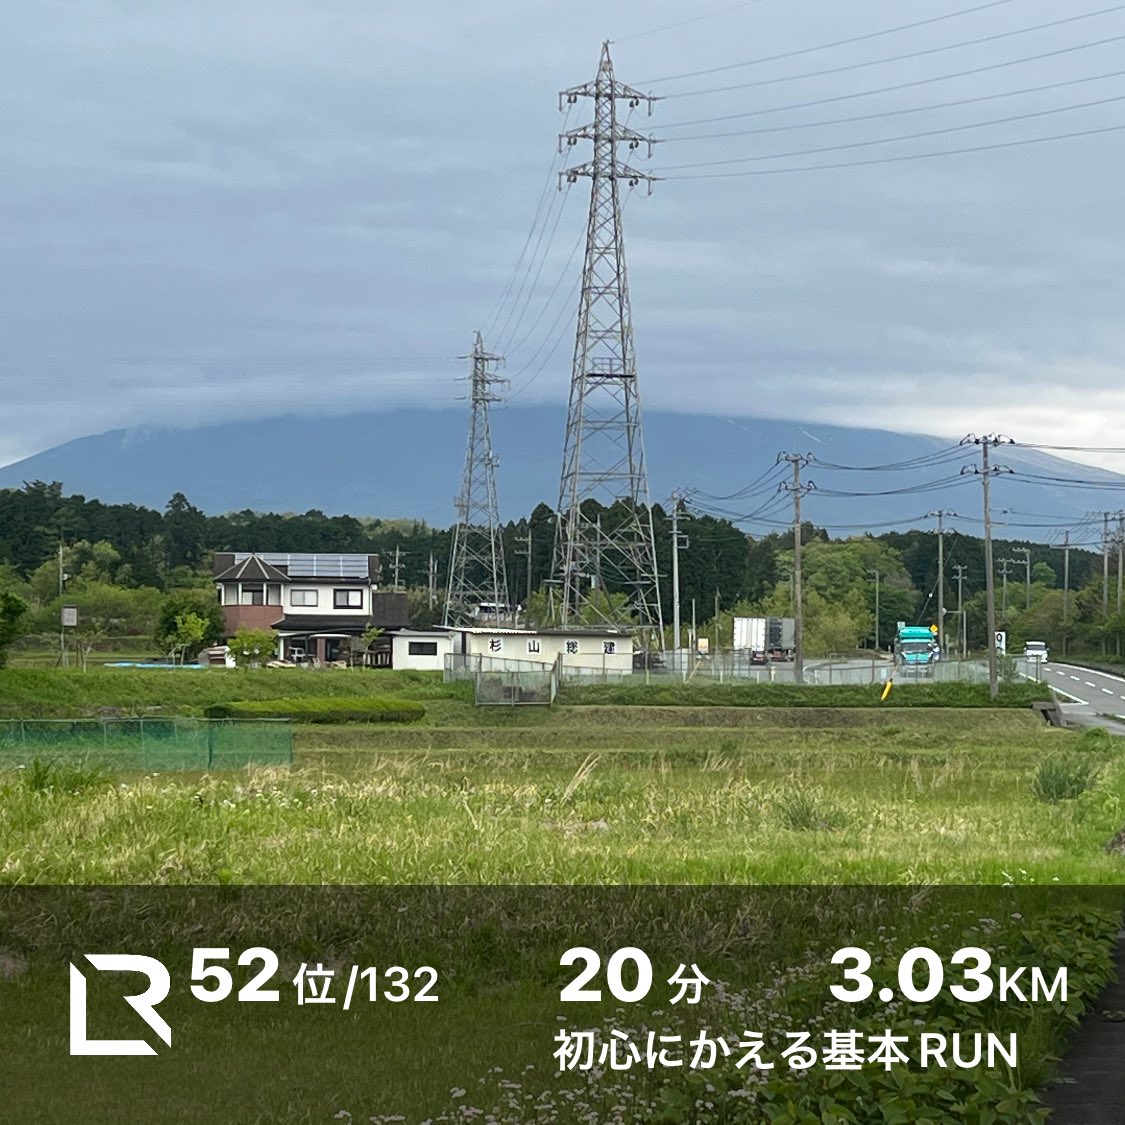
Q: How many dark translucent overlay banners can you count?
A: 1